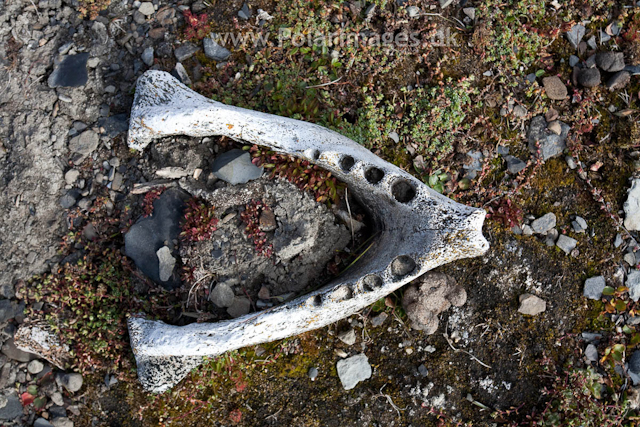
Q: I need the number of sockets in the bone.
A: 8